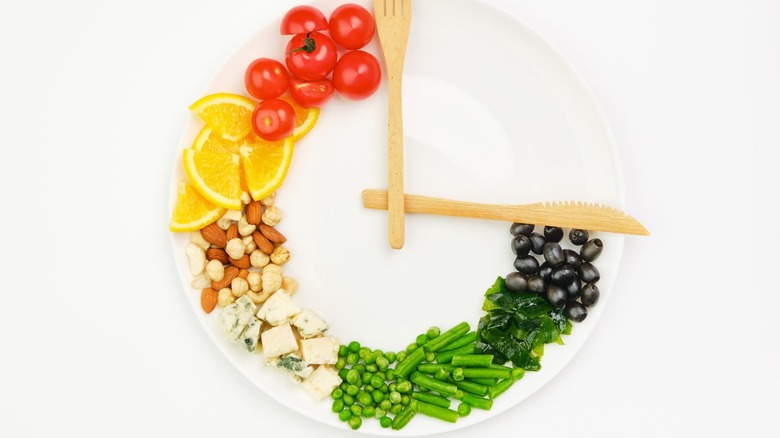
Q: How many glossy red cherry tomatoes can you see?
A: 7